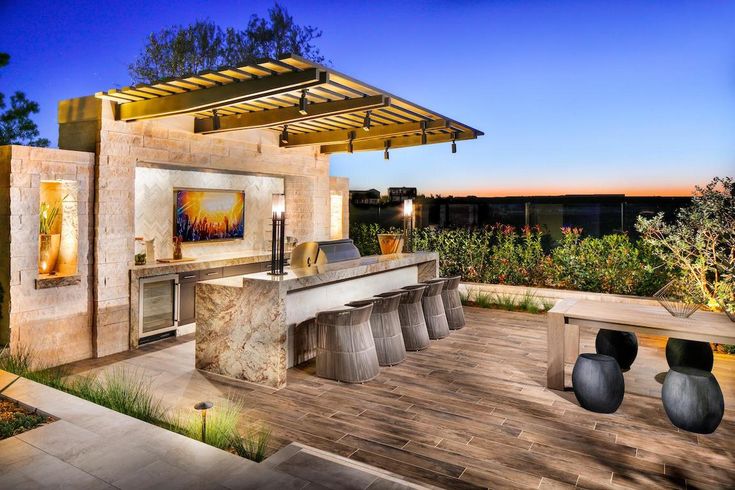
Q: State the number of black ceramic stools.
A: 4